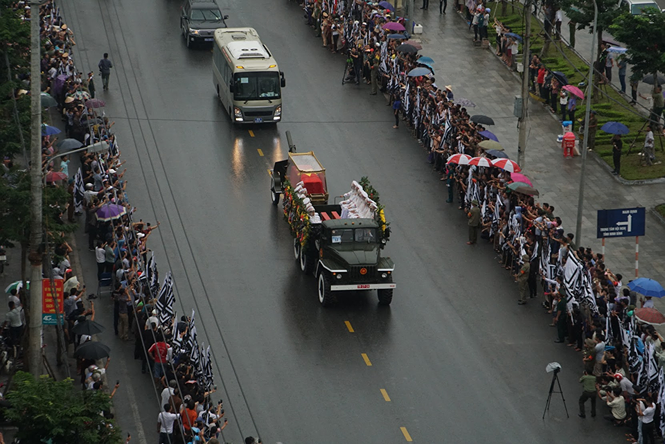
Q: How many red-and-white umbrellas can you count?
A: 3